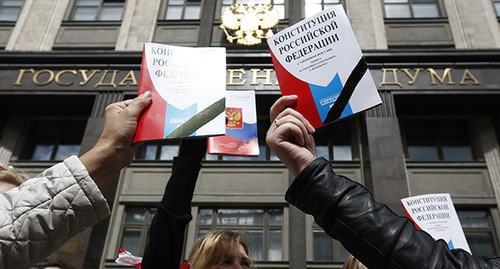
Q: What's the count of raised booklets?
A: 4